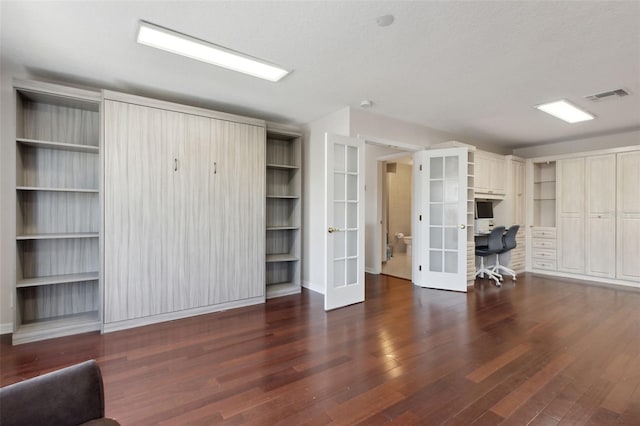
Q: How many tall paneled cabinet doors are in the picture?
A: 3